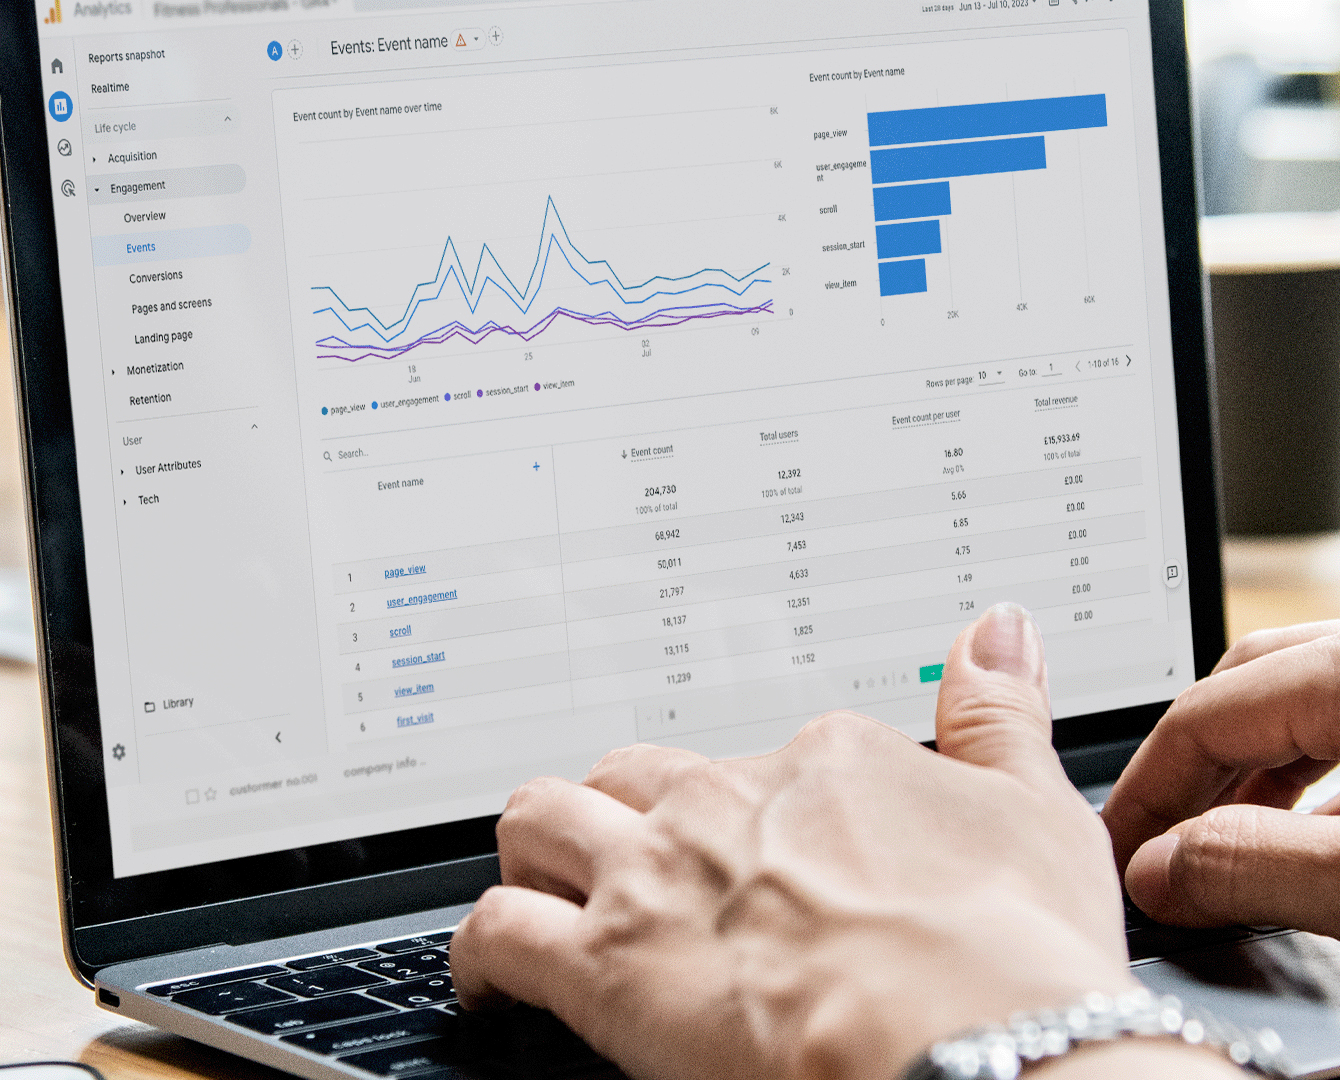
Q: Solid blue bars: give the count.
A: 5